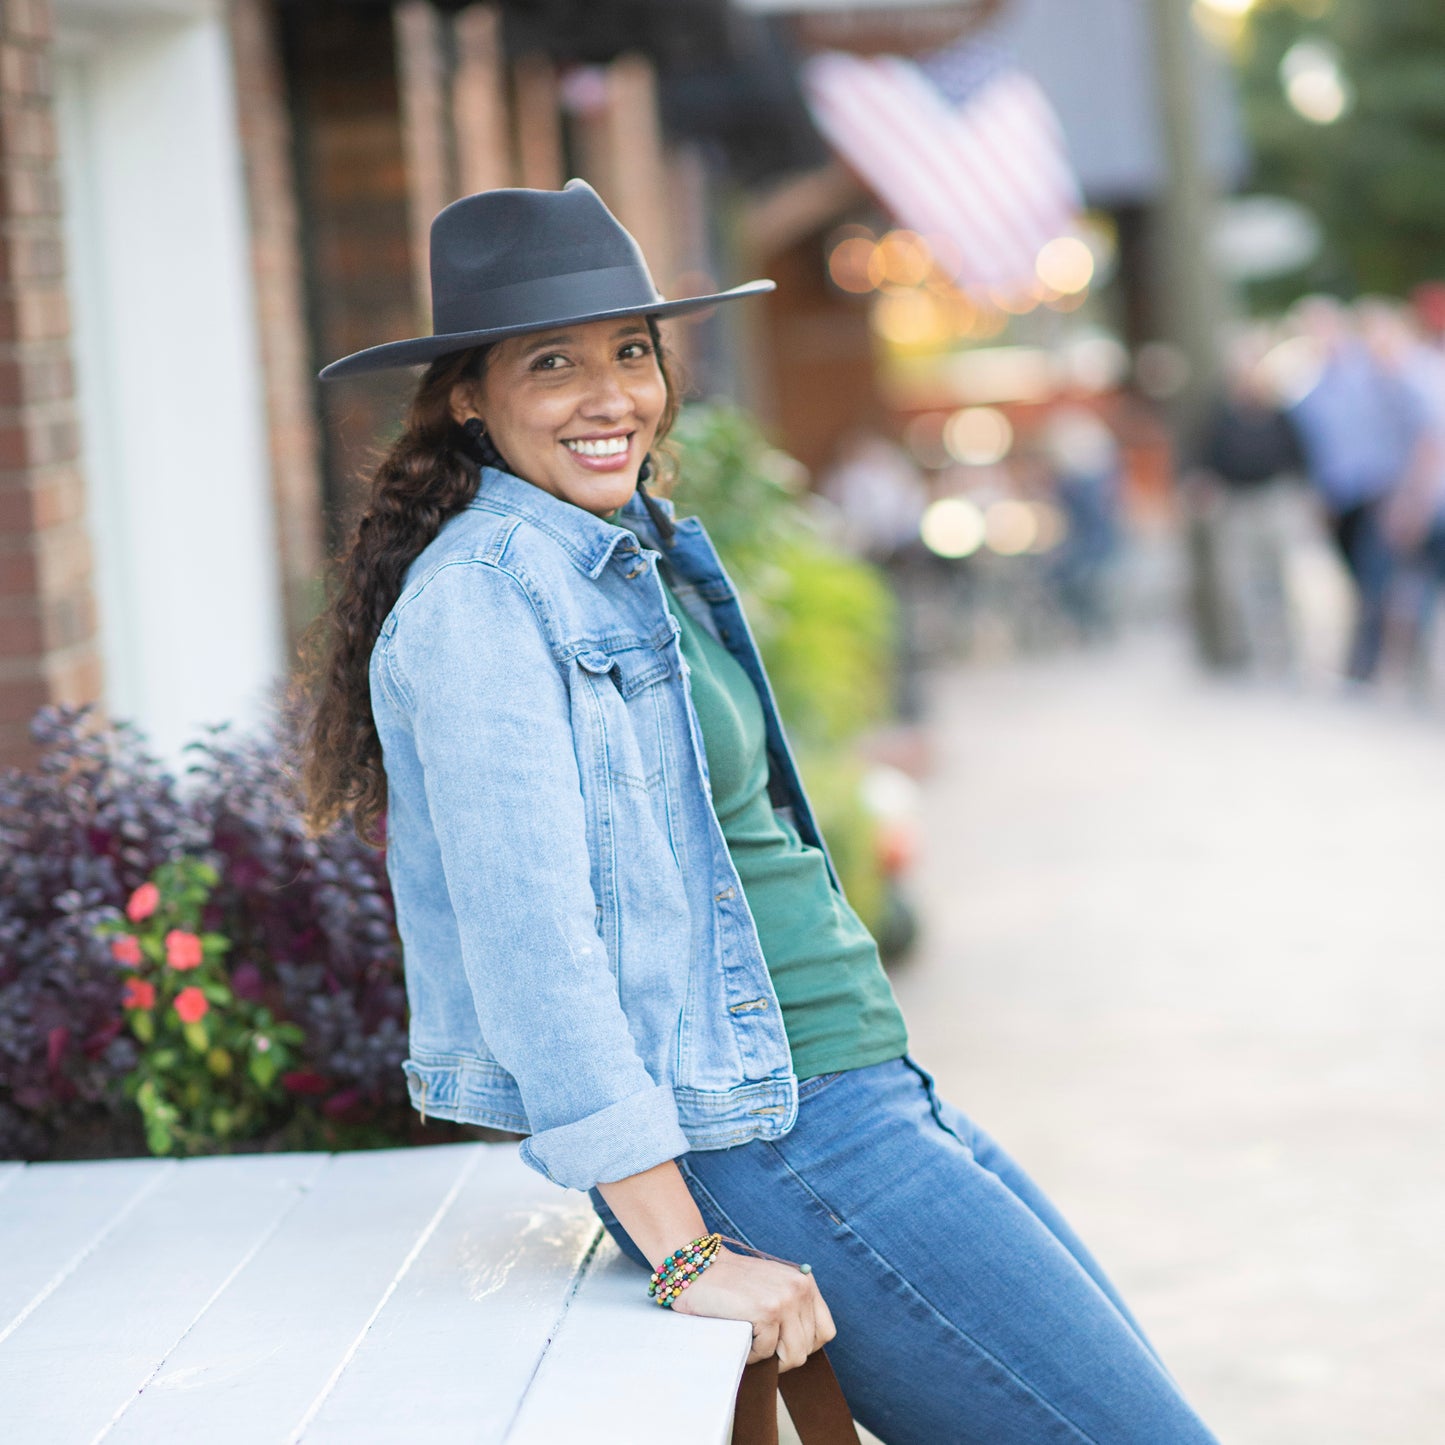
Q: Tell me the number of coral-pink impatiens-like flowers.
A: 5